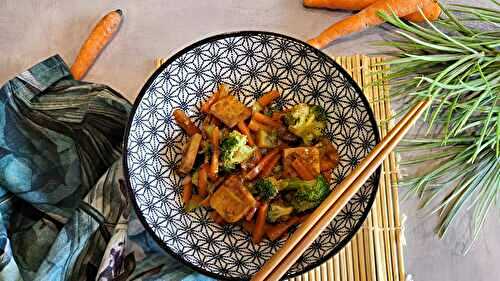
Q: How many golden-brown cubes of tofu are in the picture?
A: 3